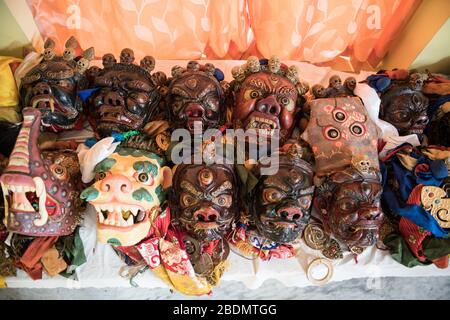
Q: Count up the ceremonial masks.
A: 11